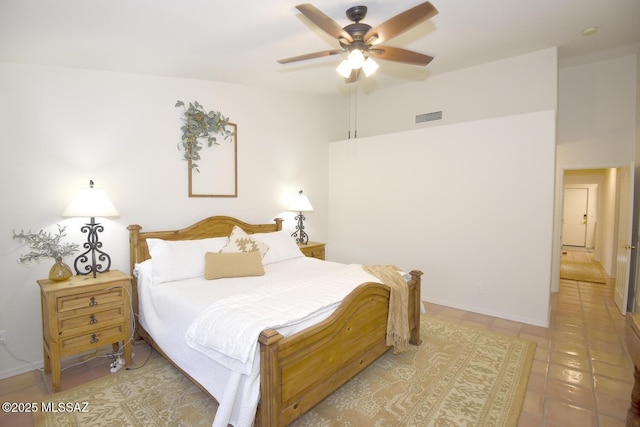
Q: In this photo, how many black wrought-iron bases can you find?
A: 2